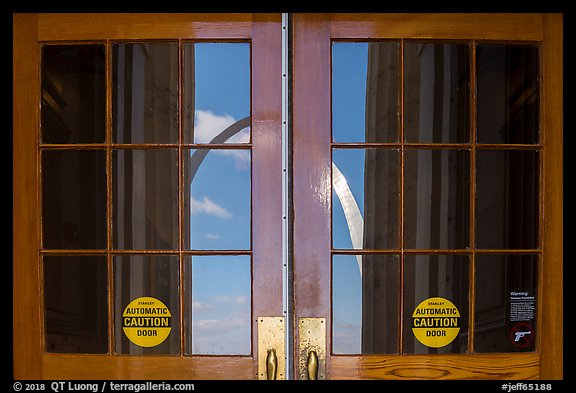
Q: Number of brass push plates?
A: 2